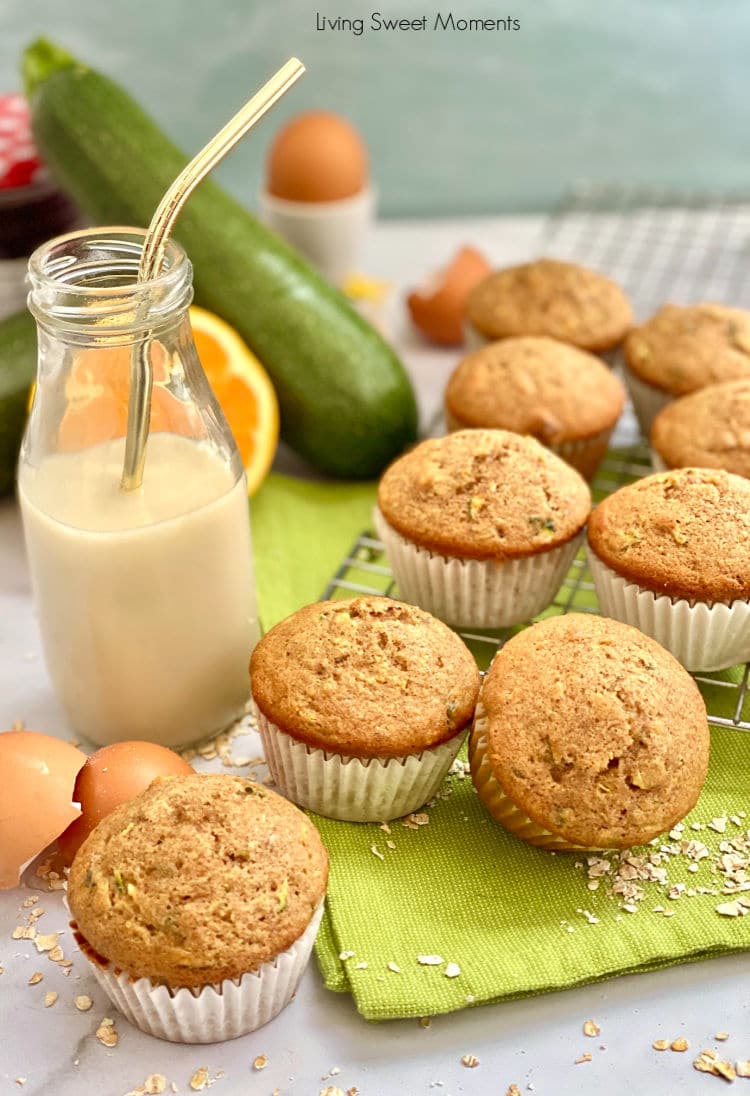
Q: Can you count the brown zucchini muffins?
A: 9